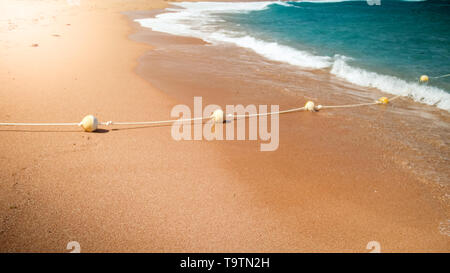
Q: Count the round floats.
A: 5